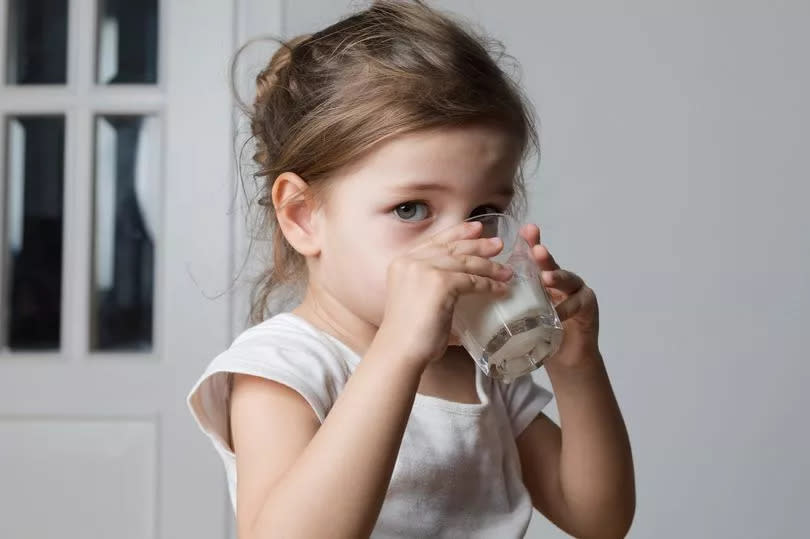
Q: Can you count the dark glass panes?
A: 4